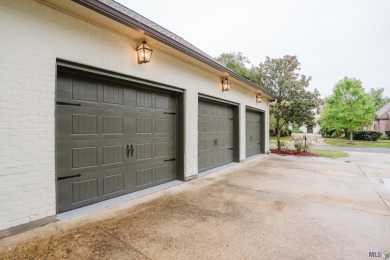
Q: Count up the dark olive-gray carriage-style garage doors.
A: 3